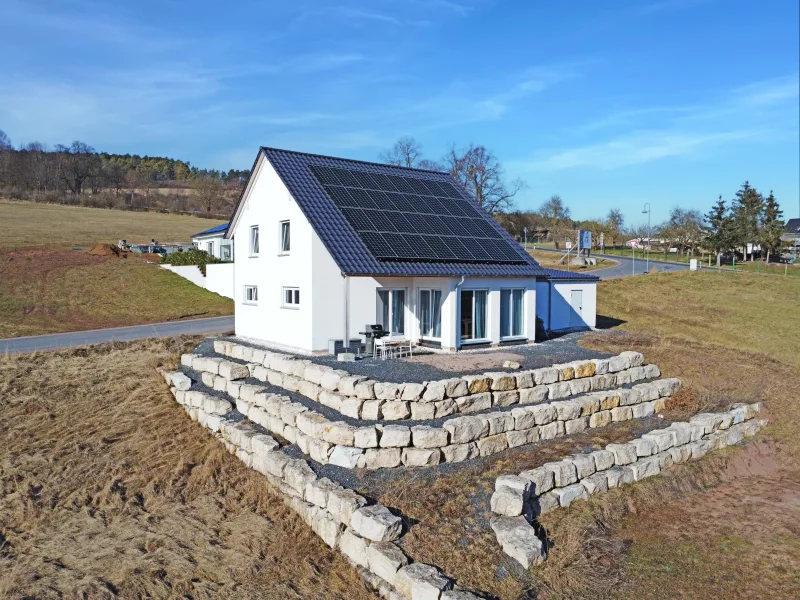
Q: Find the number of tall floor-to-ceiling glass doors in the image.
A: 4